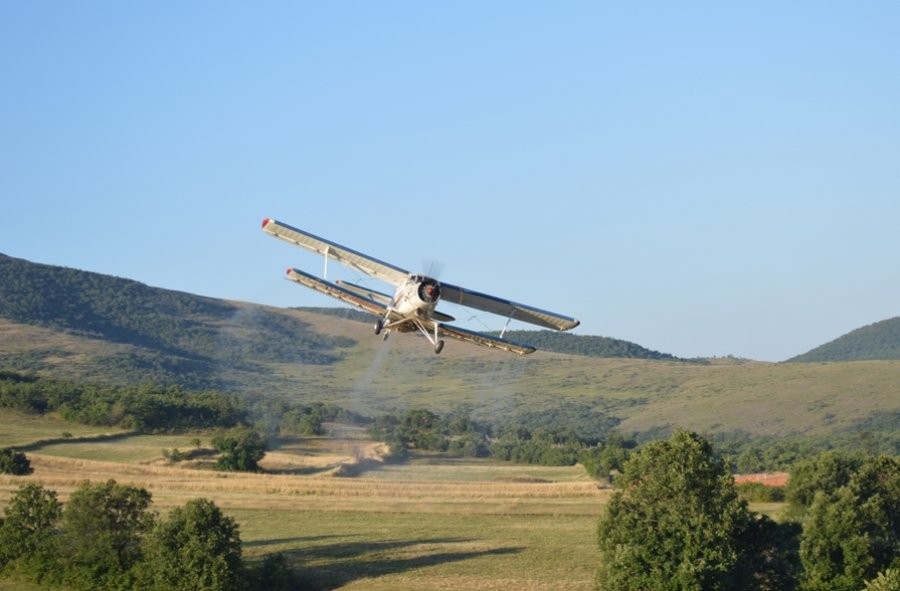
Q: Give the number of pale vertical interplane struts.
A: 2